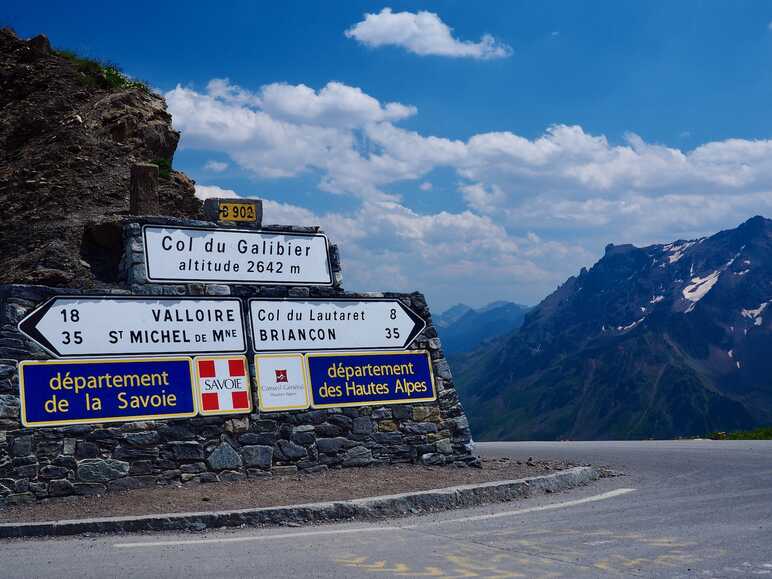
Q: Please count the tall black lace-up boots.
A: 0